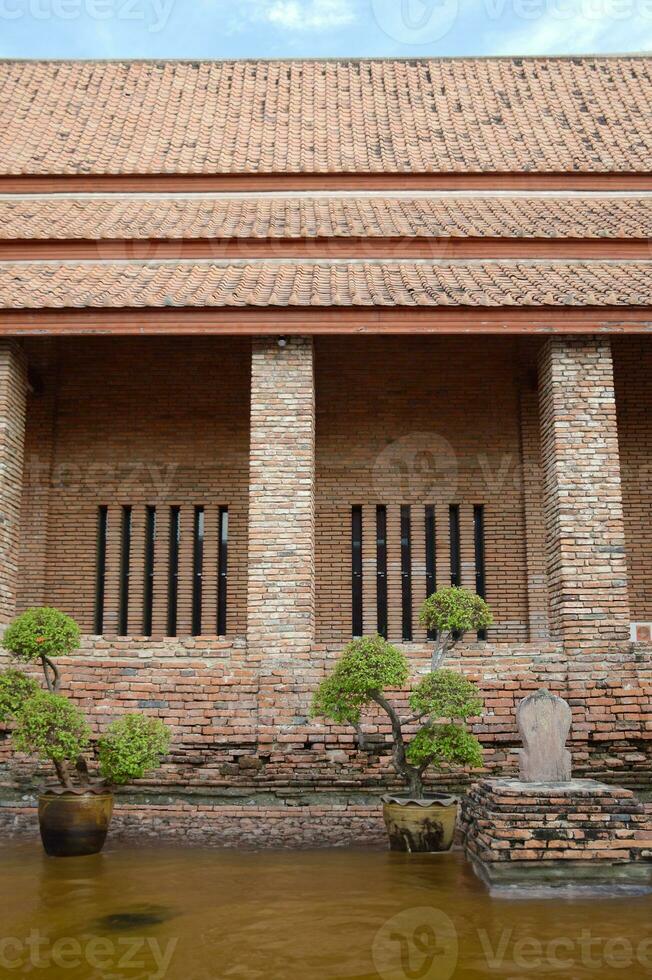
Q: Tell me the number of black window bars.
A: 12